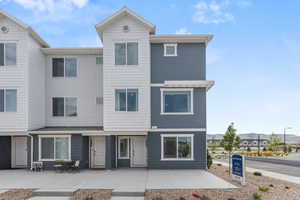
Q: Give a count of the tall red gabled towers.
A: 0